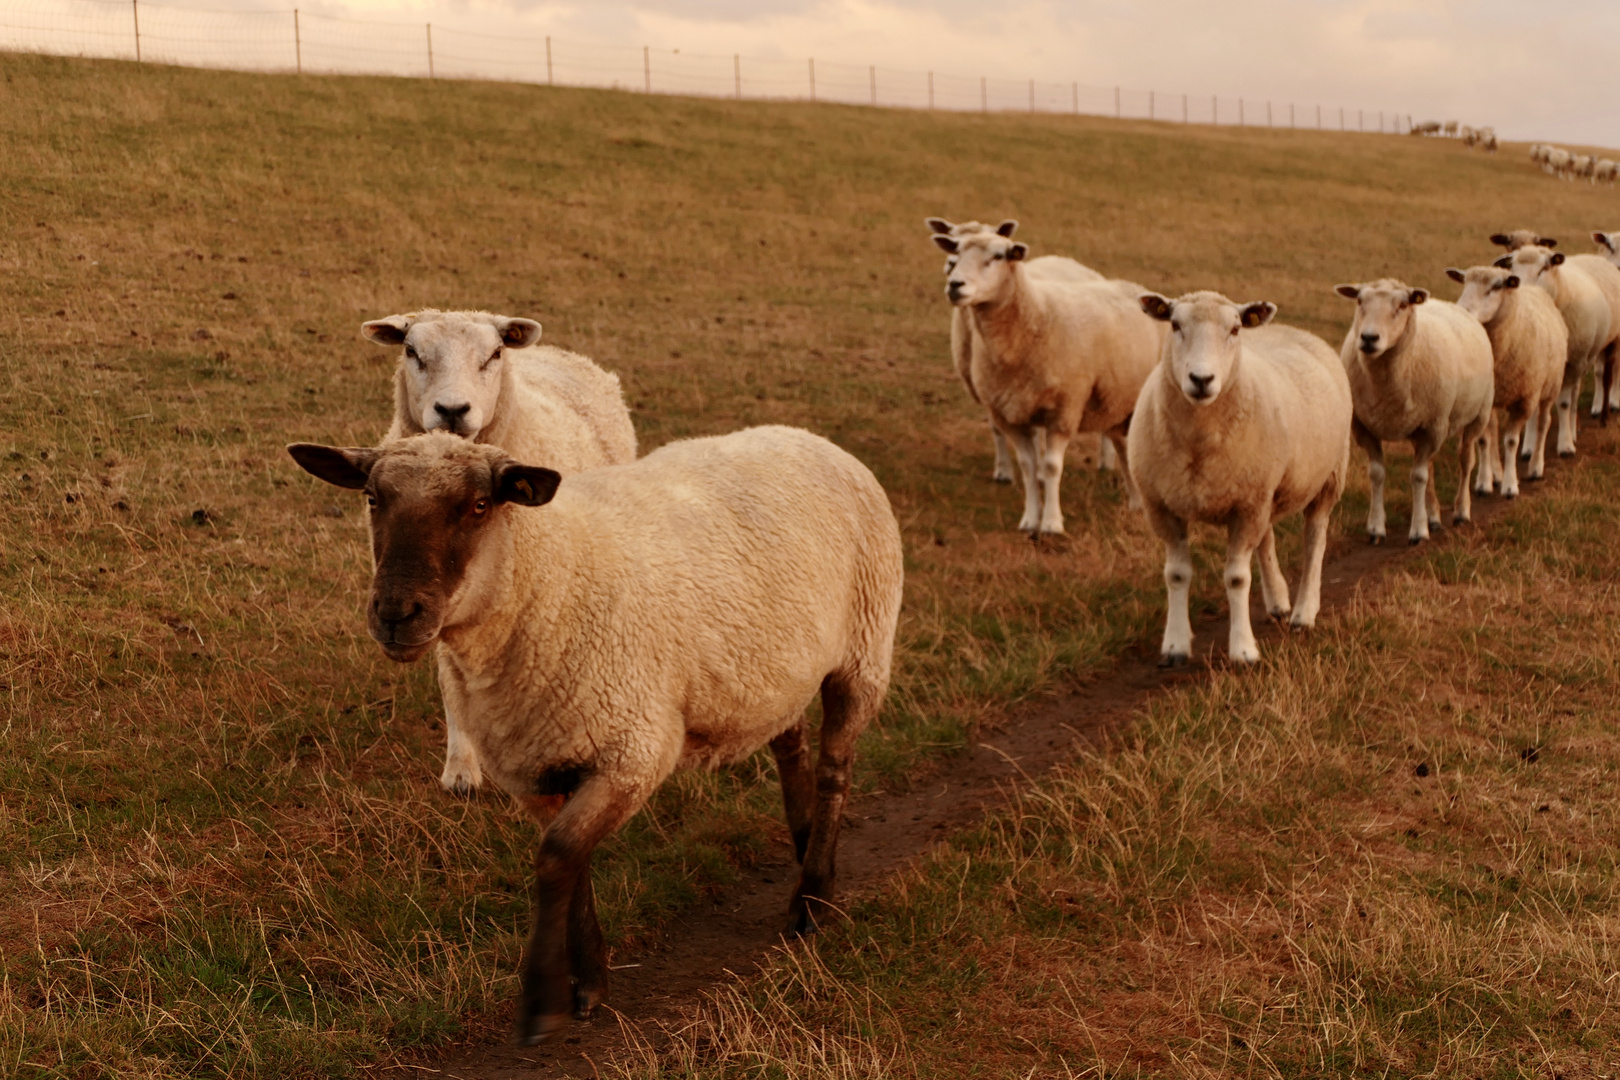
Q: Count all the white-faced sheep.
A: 8